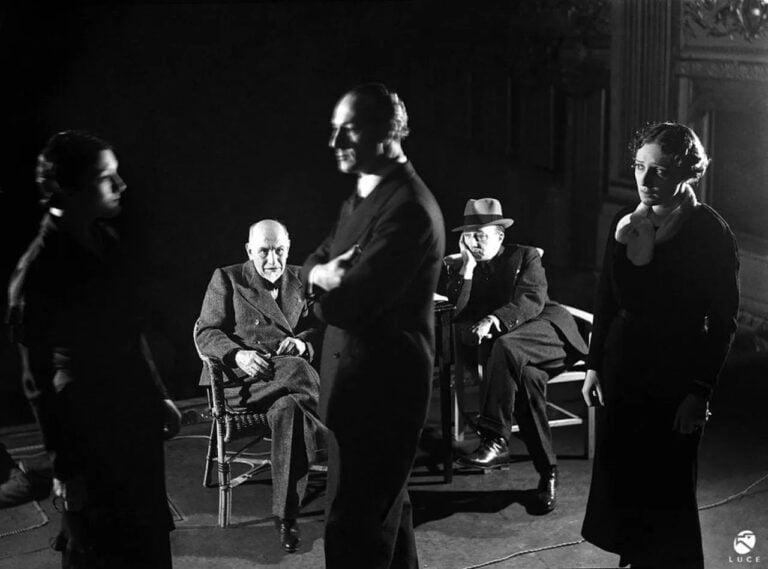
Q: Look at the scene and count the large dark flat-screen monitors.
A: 0